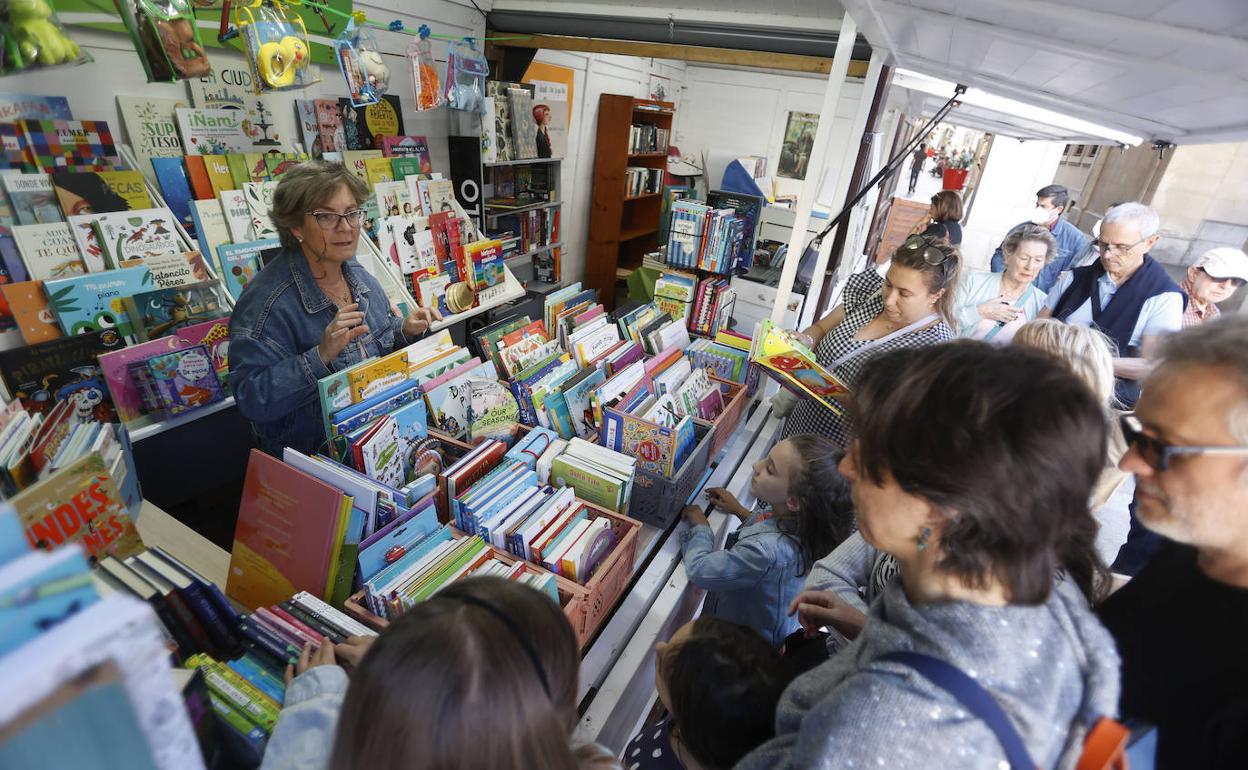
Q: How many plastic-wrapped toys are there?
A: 6